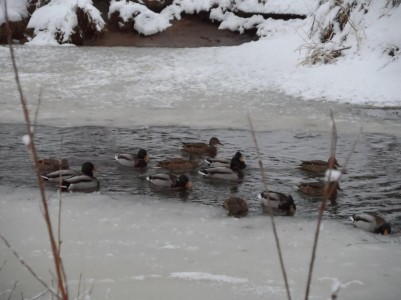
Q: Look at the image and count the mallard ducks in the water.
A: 14